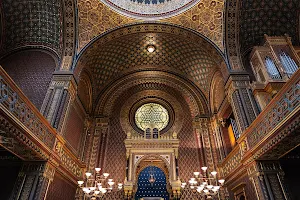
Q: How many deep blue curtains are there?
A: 1